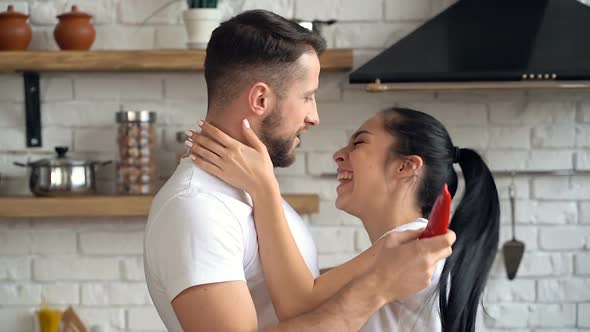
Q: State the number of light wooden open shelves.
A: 2